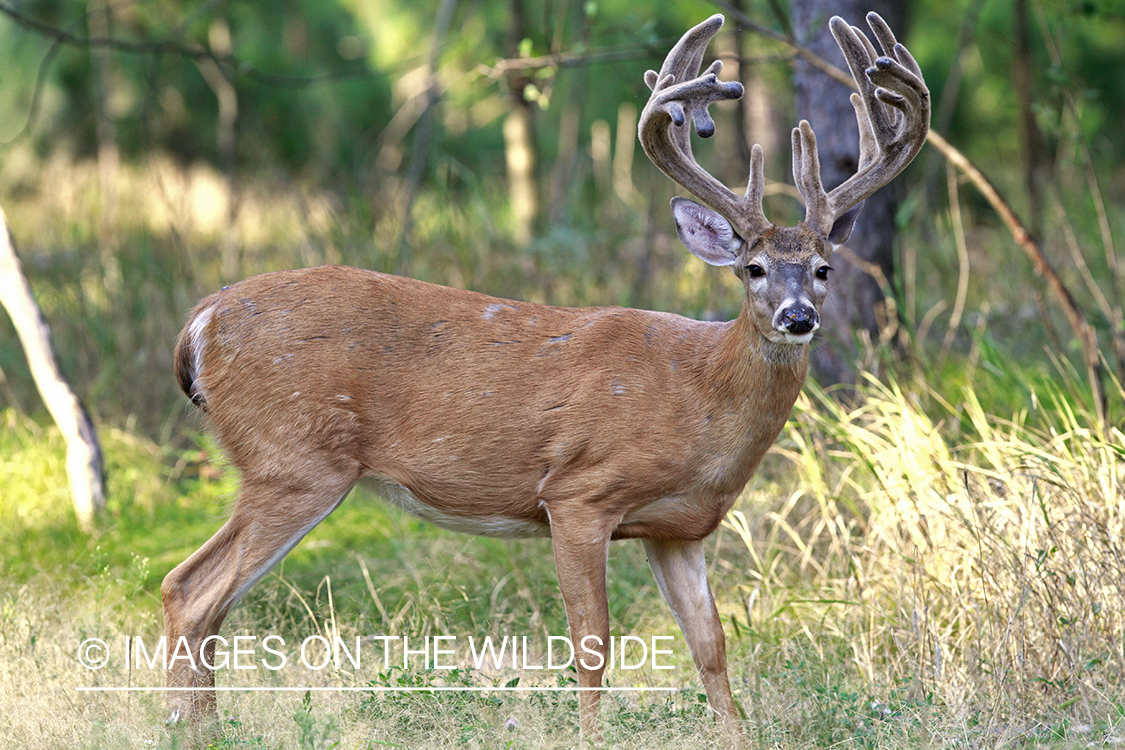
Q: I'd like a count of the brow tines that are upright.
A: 3